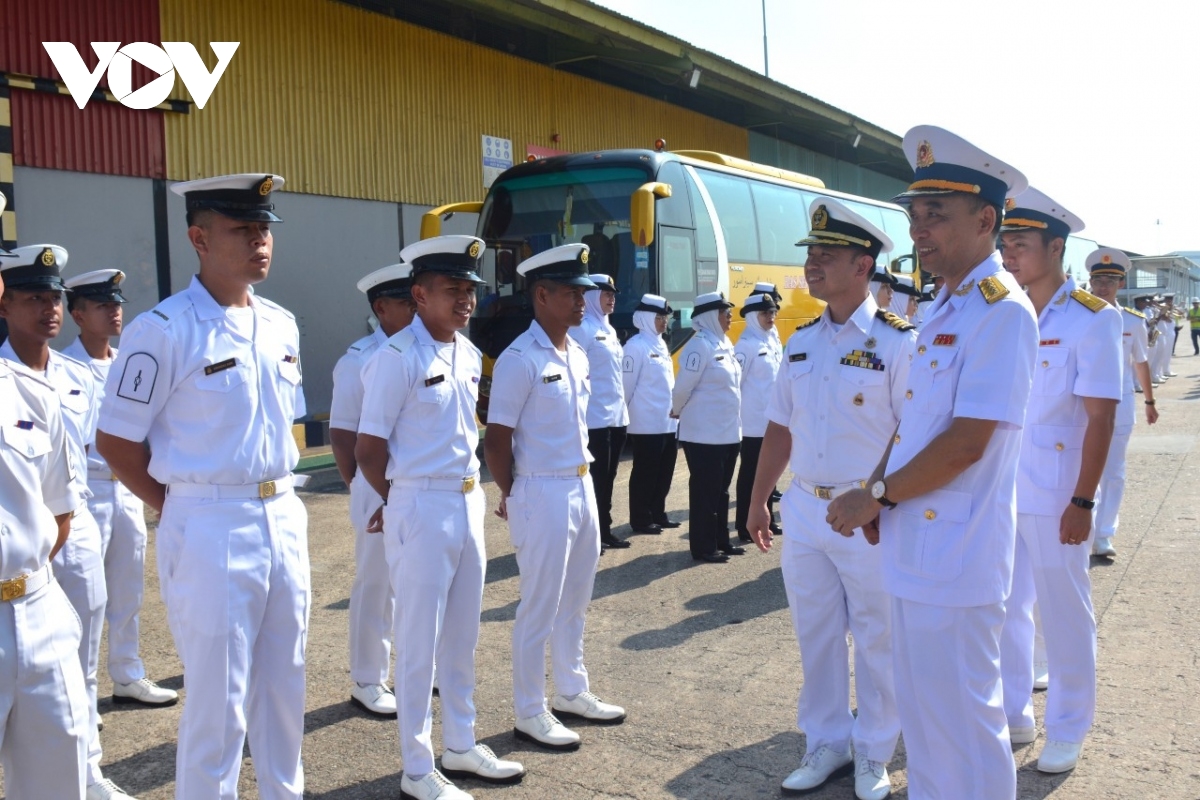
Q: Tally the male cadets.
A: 7